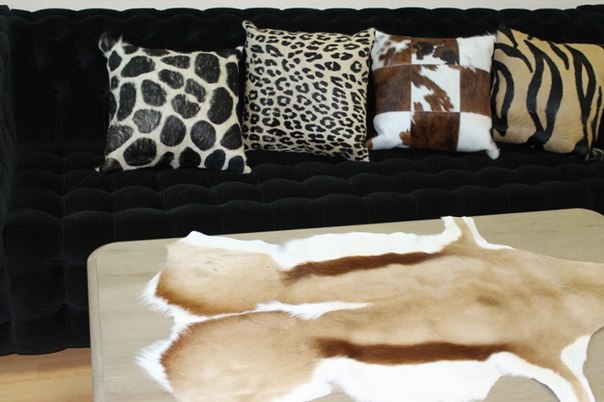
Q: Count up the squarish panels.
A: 9